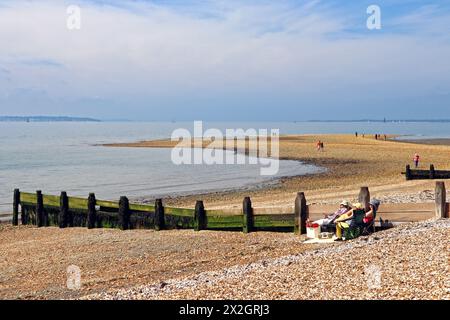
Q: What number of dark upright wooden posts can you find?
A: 13